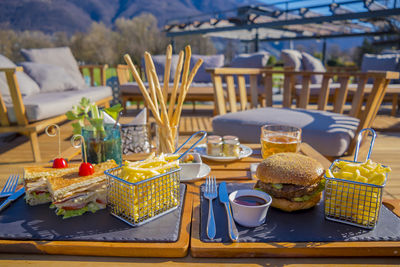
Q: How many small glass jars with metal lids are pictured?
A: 2